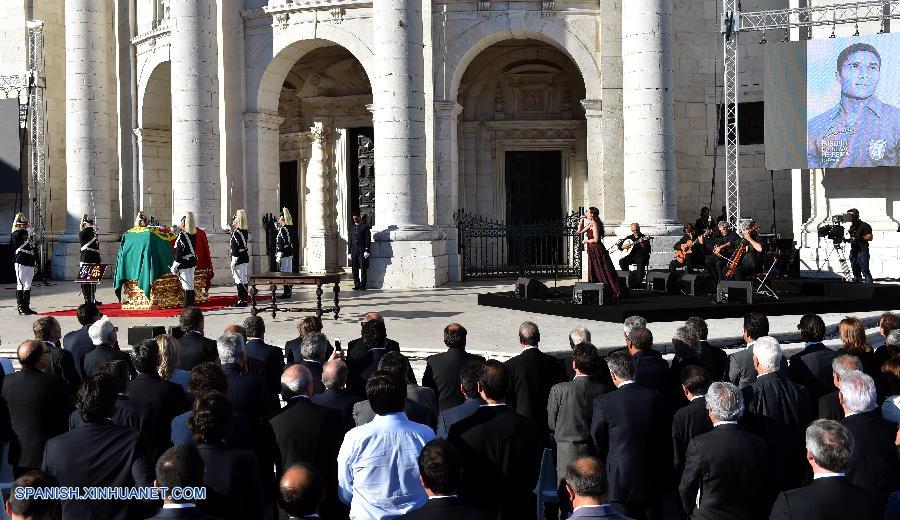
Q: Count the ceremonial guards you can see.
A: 6